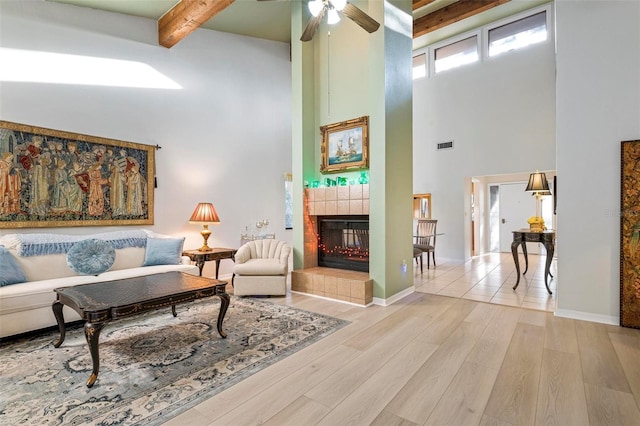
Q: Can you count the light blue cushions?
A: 3